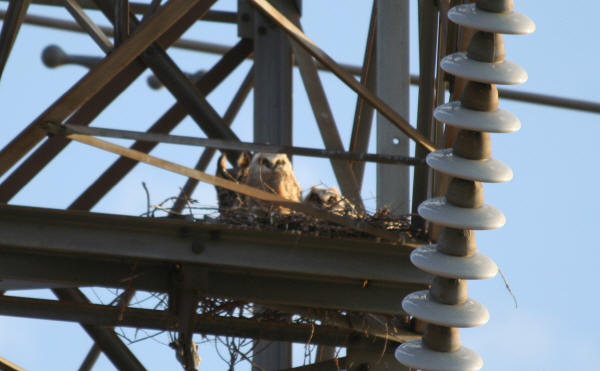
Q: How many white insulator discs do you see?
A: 8